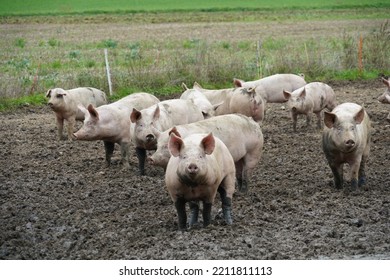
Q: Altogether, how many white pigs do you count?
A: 11